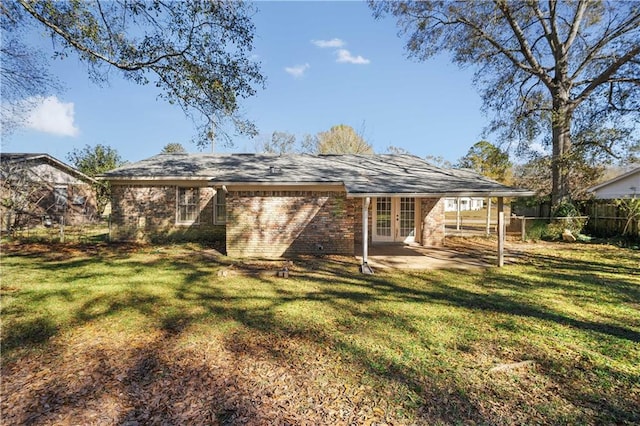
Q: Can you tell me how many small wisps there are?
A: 3